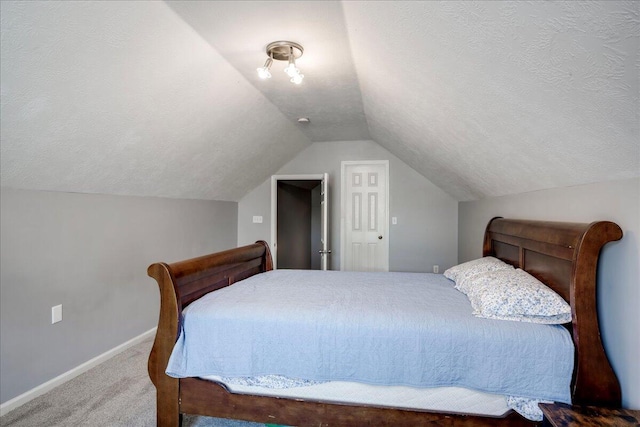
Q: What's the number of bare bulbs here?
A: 3